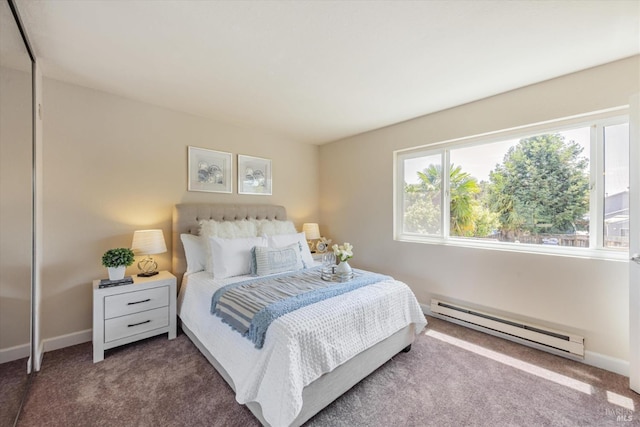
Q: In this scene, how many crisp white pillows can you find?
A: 3